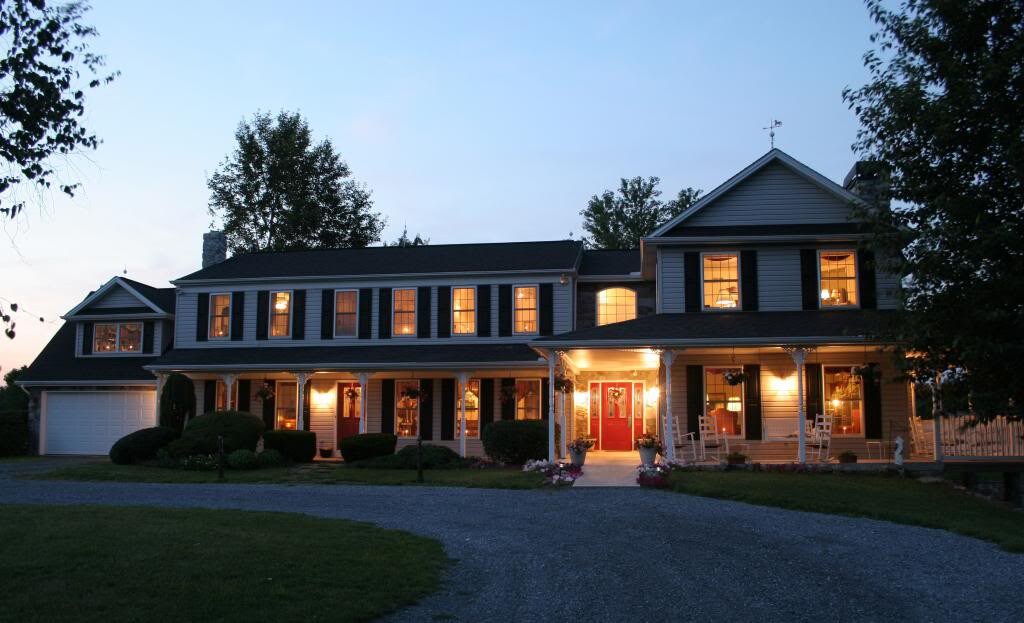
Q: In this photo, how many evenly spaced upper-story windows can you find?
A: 6